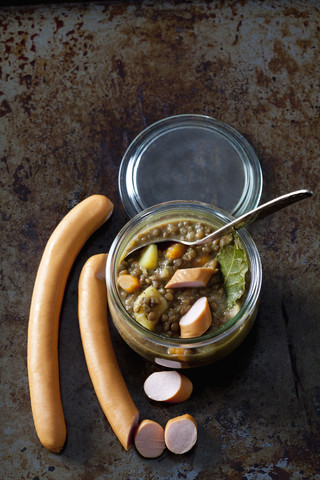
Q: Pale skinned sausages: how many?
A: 2